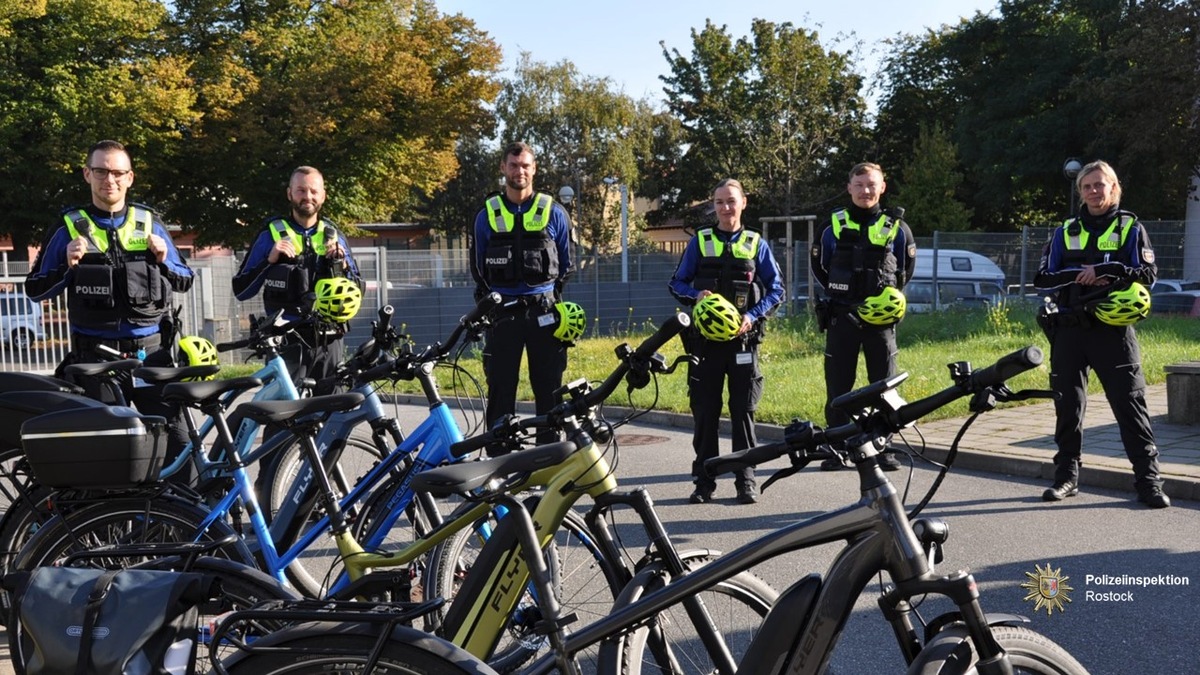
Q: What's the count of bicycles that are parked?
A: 5